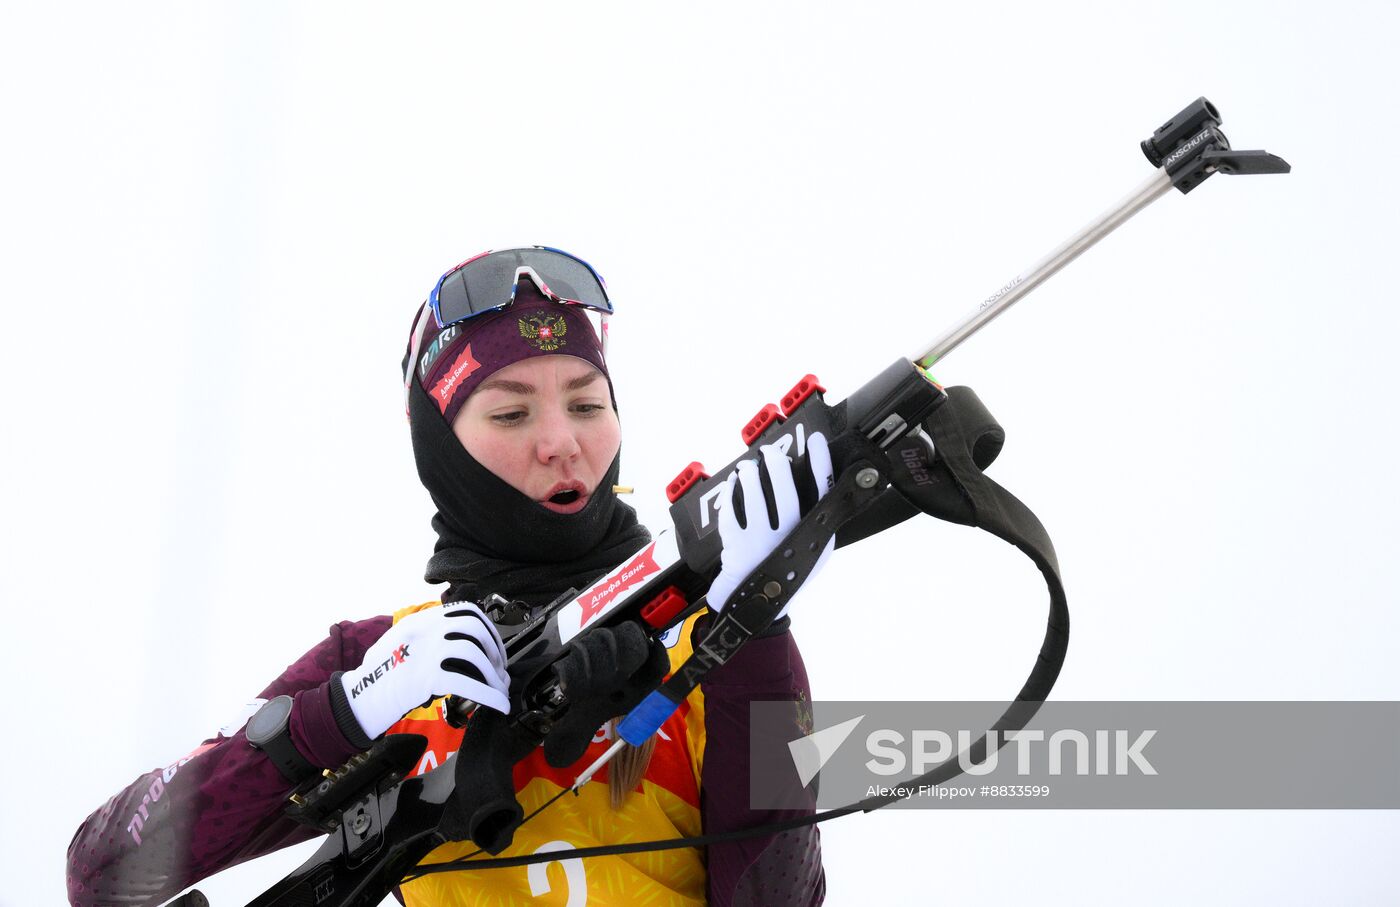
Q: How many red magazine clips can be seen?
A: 4